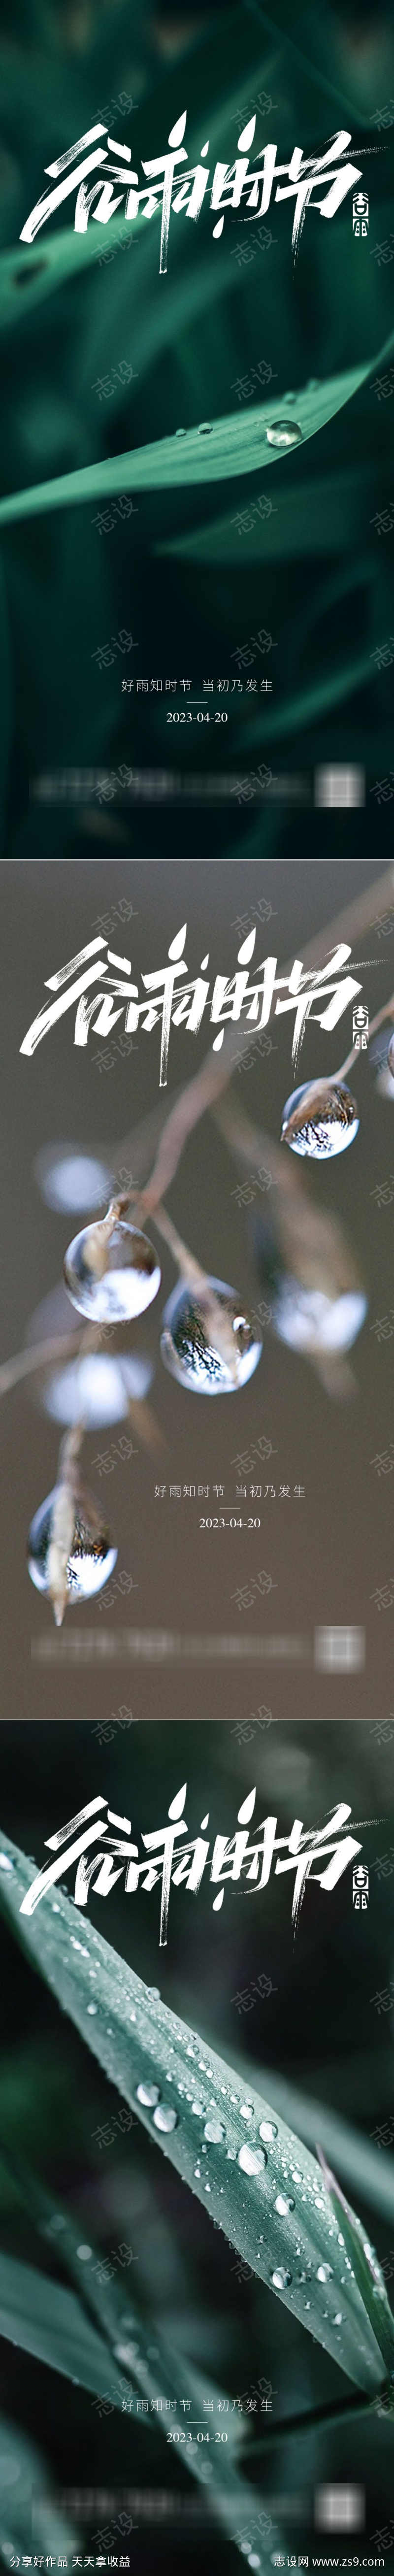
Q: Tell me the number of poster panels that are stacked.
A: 3